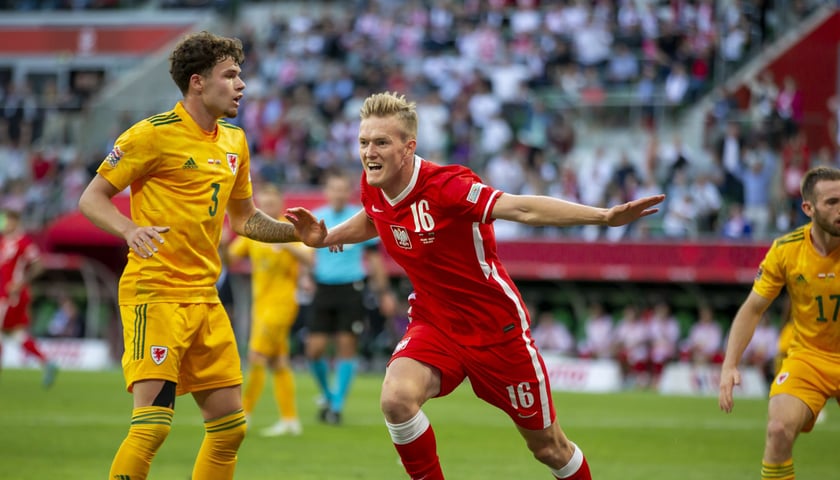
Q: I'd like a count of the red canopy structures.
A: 1